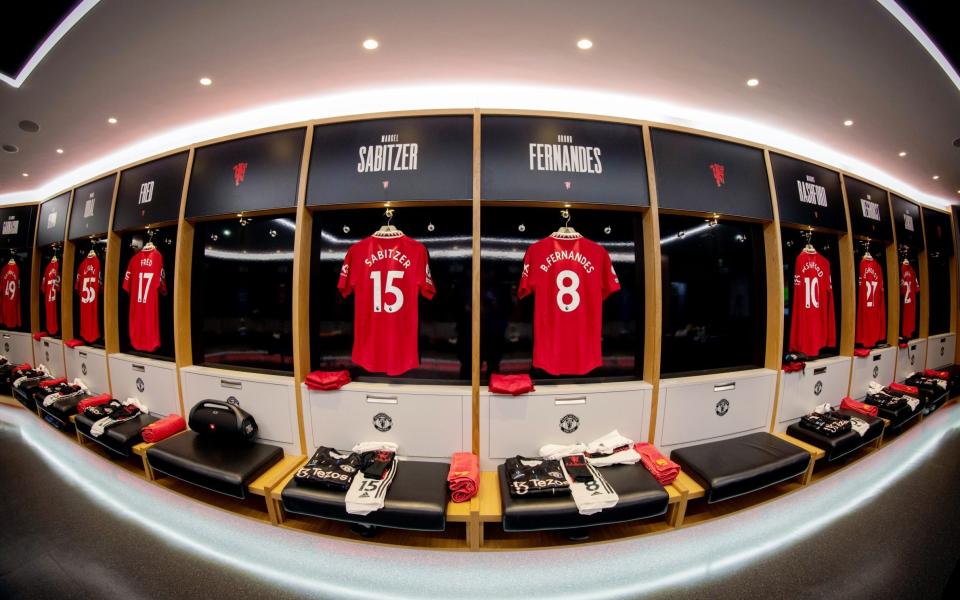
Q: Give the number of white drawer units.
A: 12